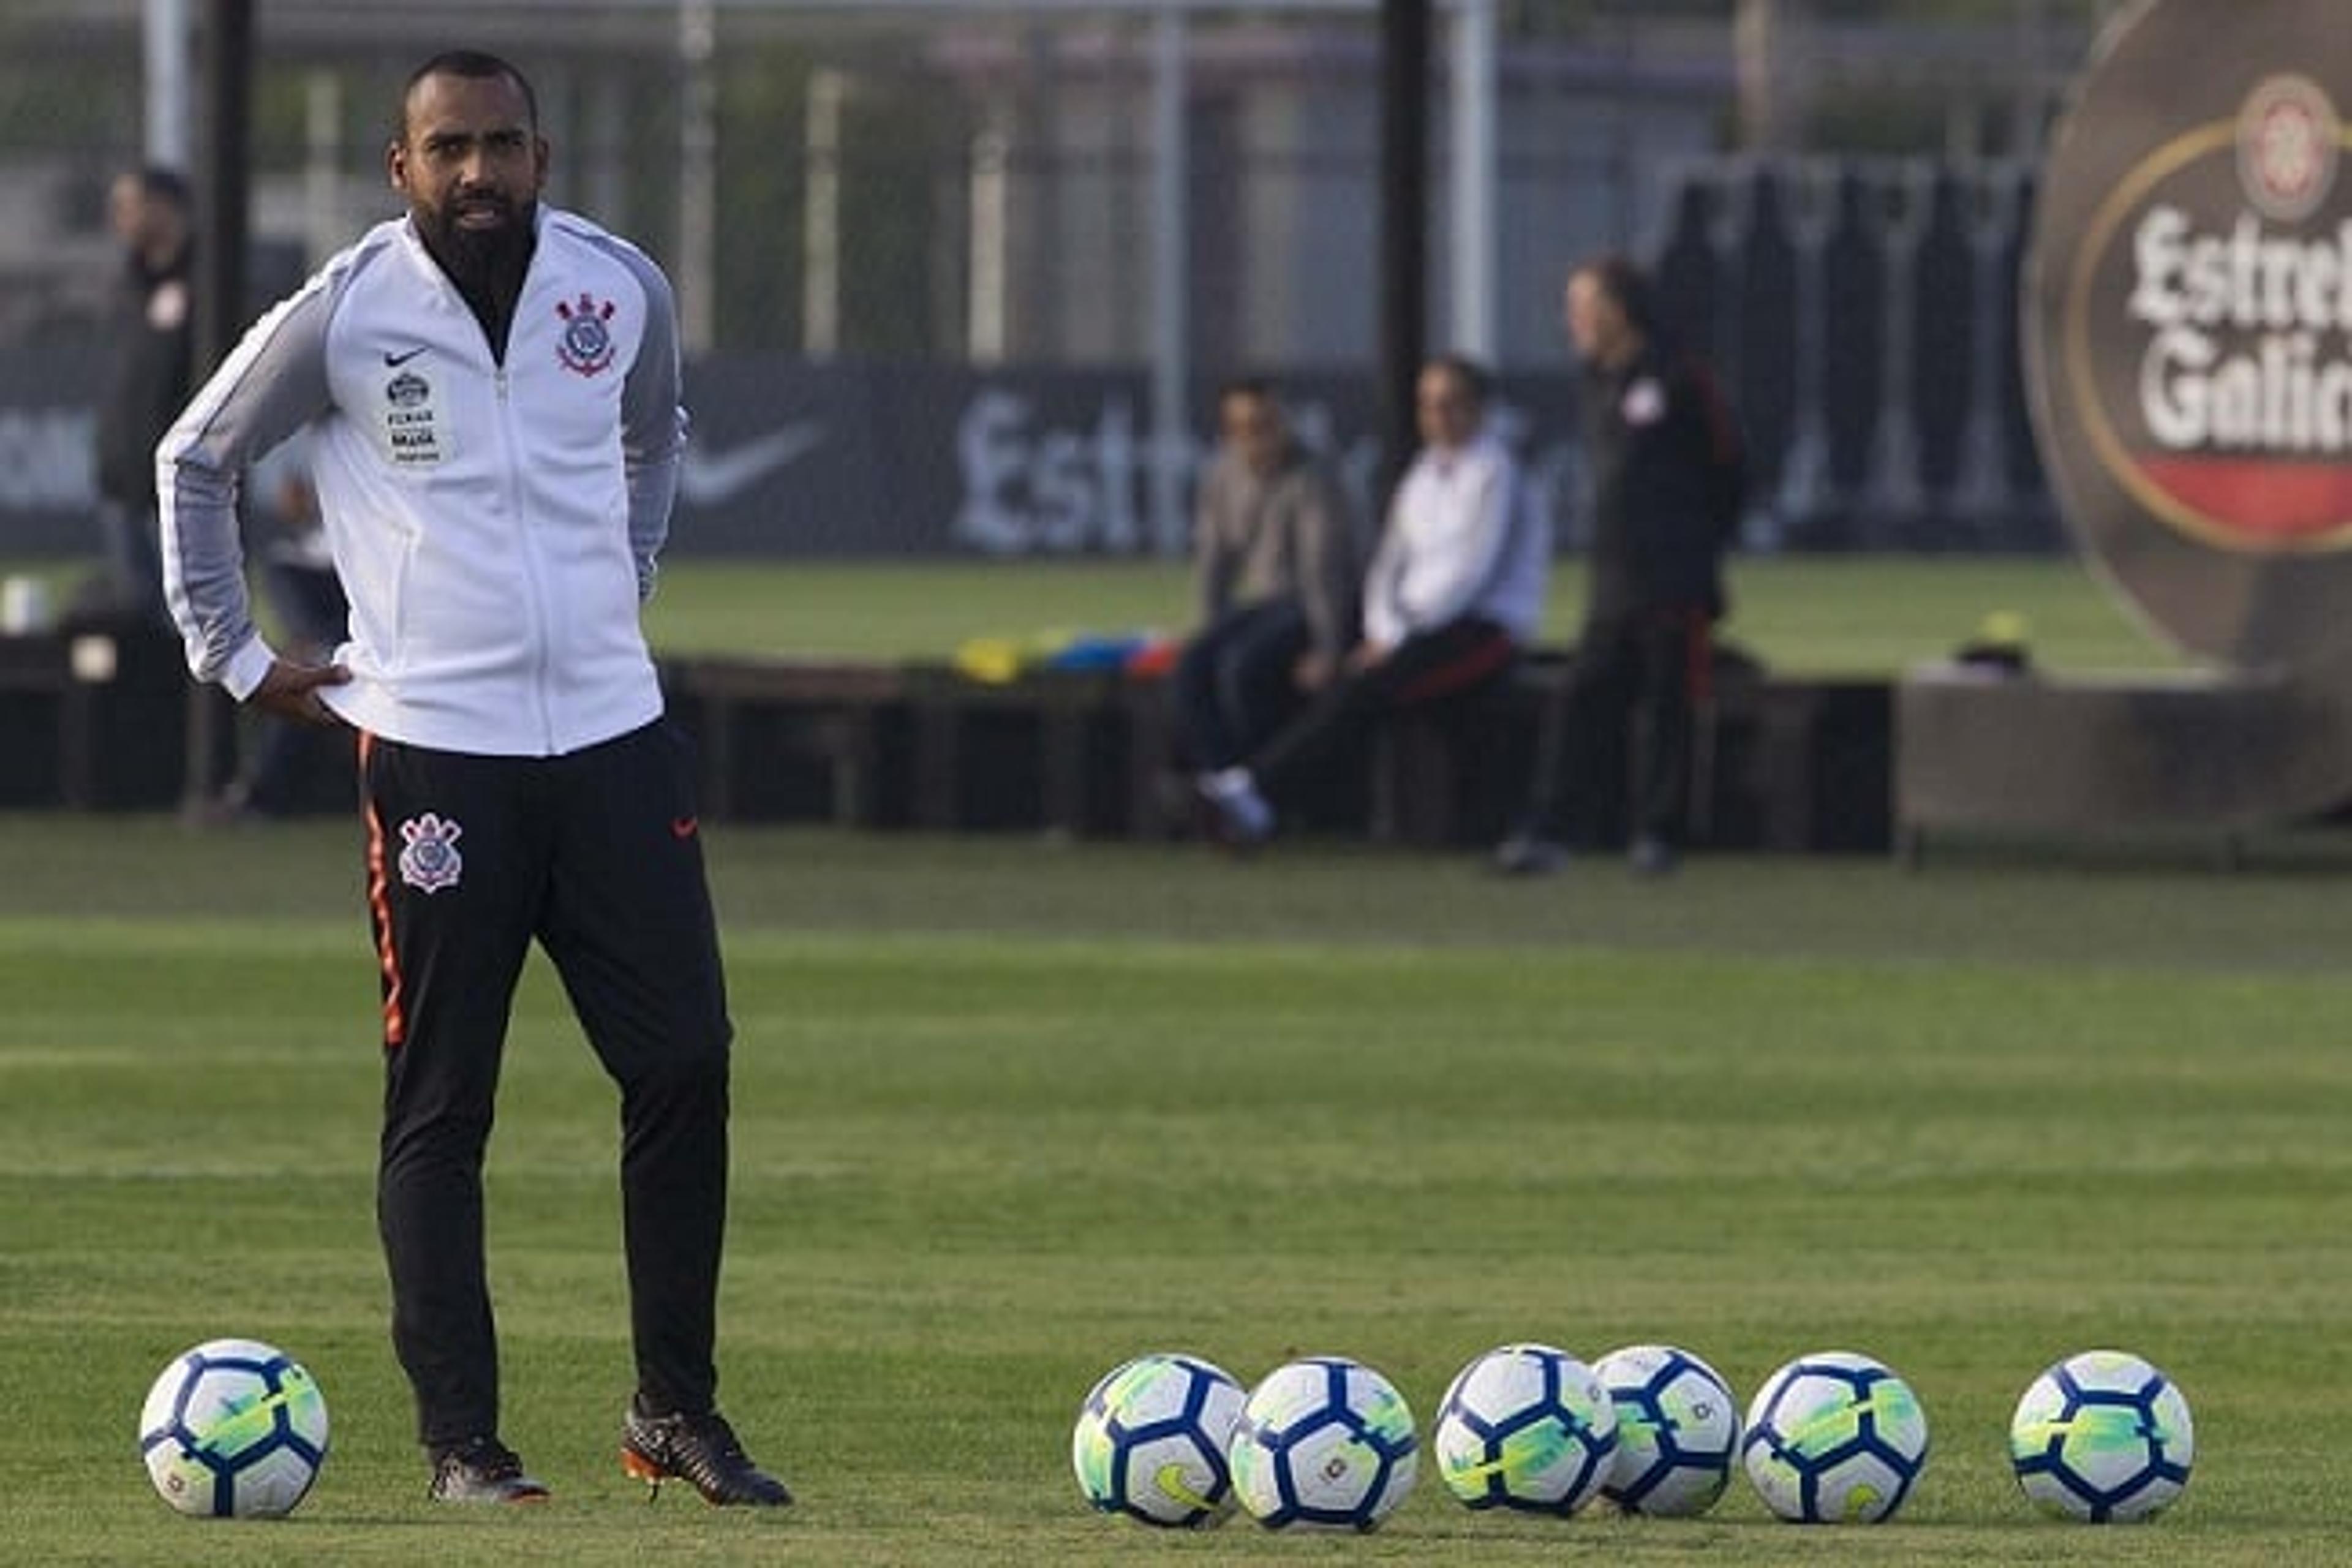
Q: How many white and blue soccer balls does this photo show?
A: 7